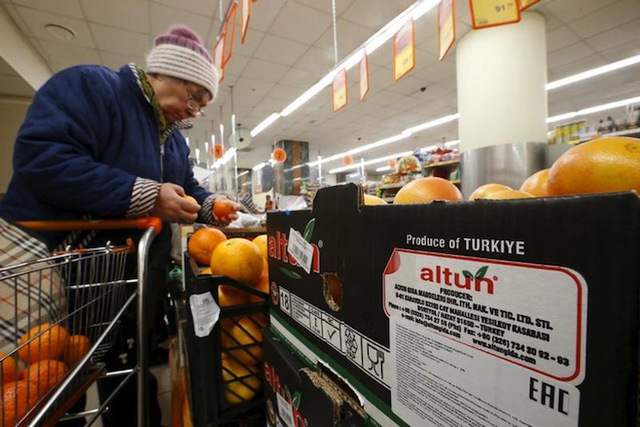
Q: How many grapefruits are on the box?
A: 6